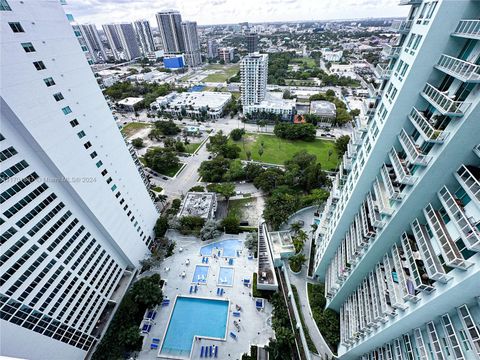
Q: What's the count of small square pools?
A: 2